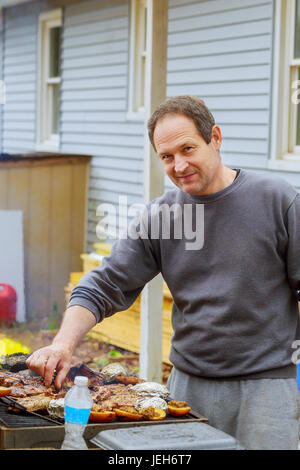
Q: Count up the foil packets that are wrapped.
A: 4